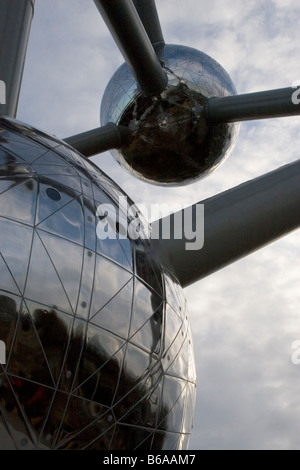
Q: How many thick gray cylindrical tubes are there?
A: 6